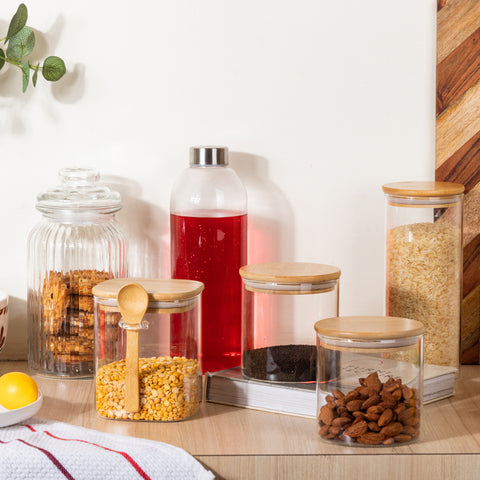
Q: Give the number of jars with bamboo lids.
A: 4